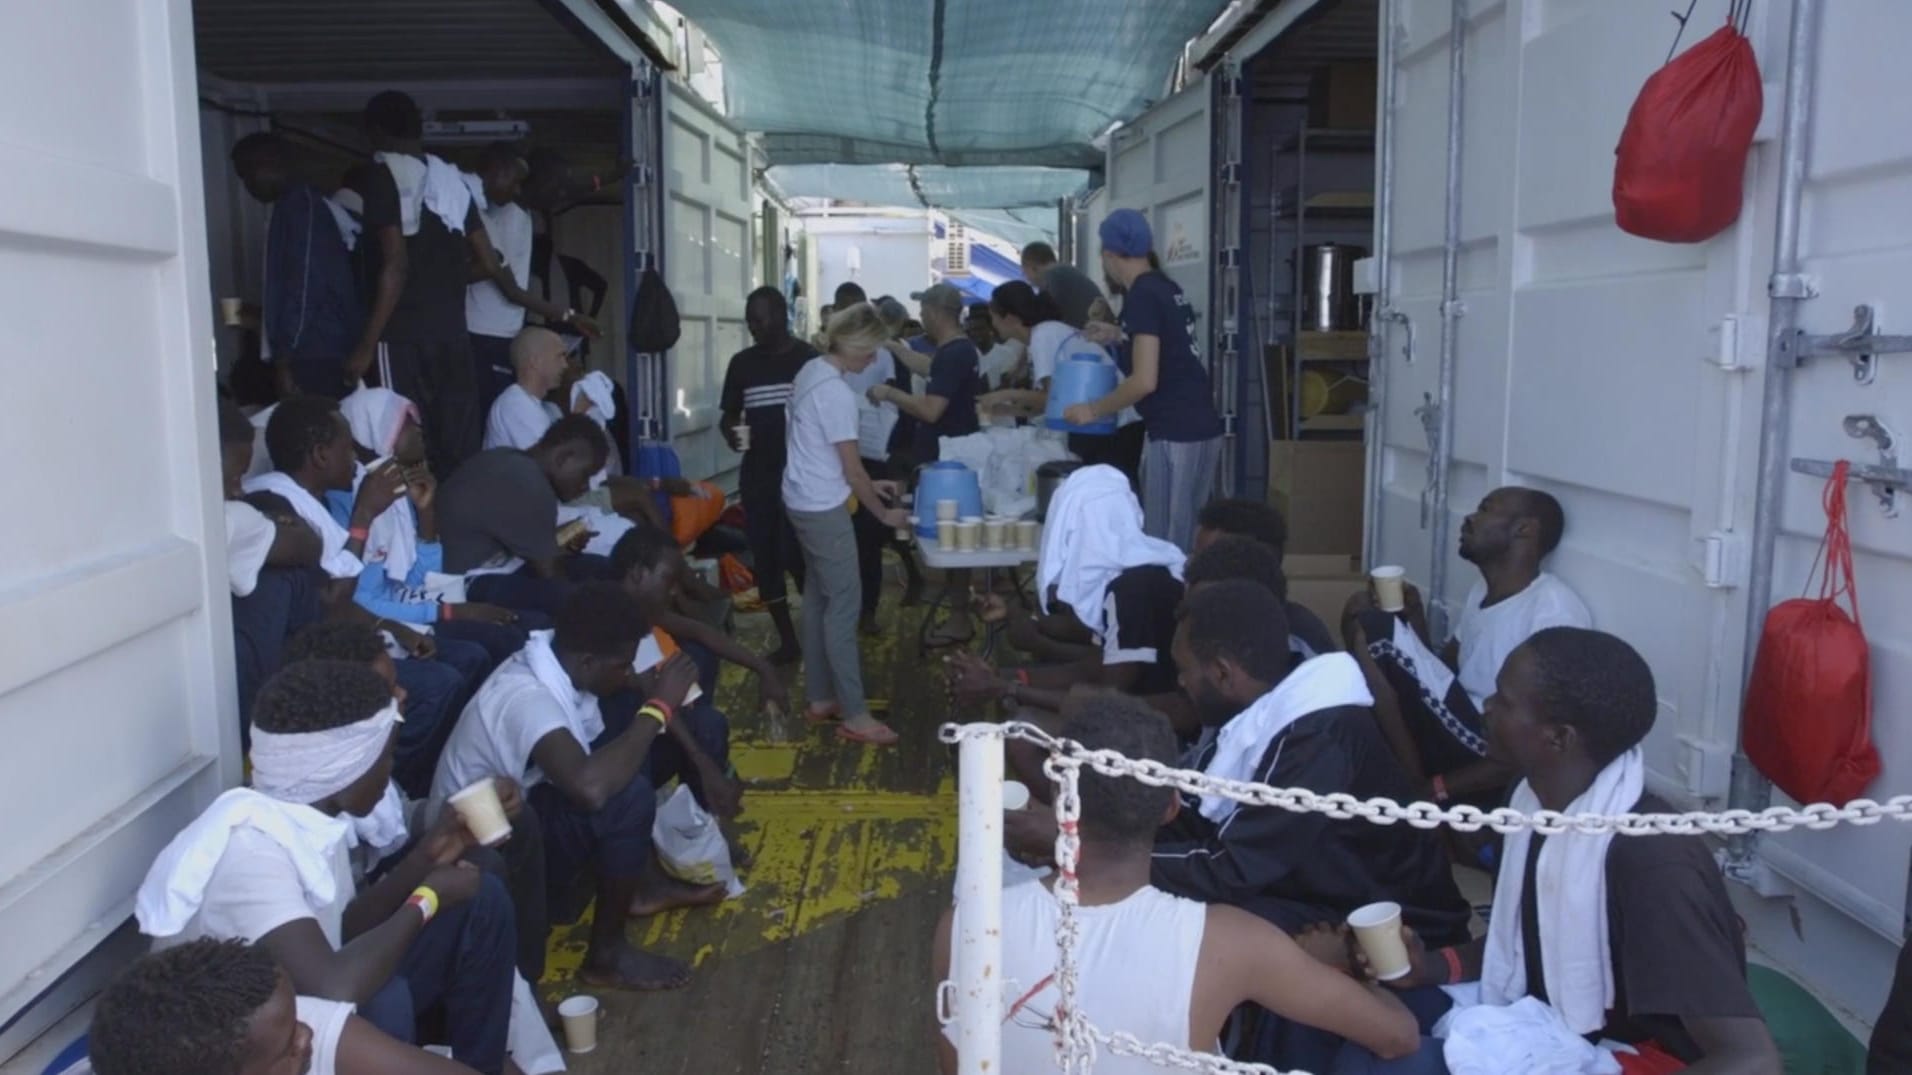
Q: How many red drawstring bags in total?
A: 2